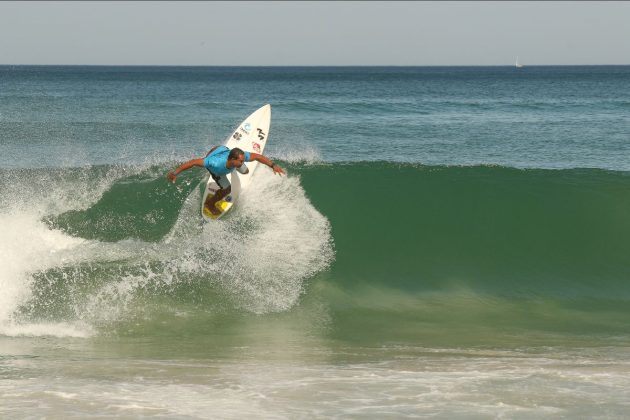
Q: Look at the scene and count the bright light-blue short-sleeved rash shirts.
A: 1